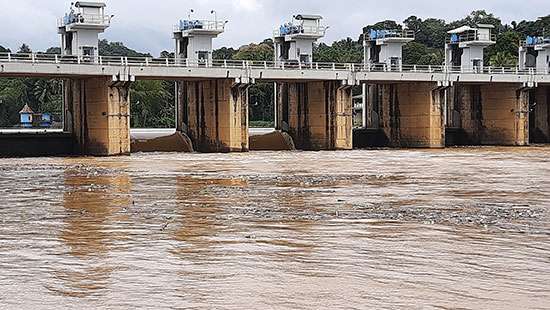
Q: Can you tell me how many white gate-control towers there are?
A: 6